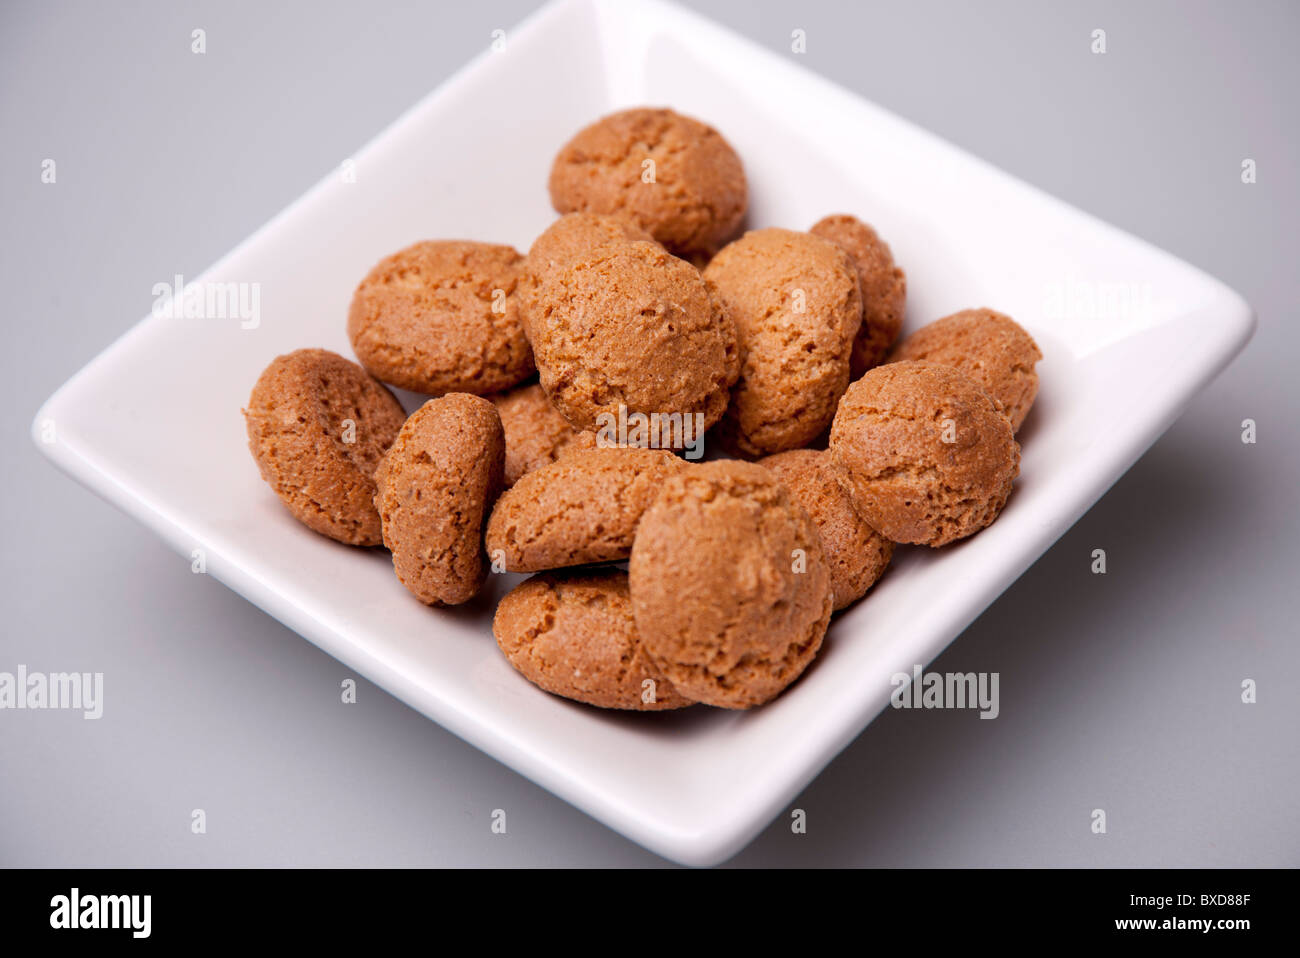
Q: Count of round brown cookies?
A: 15